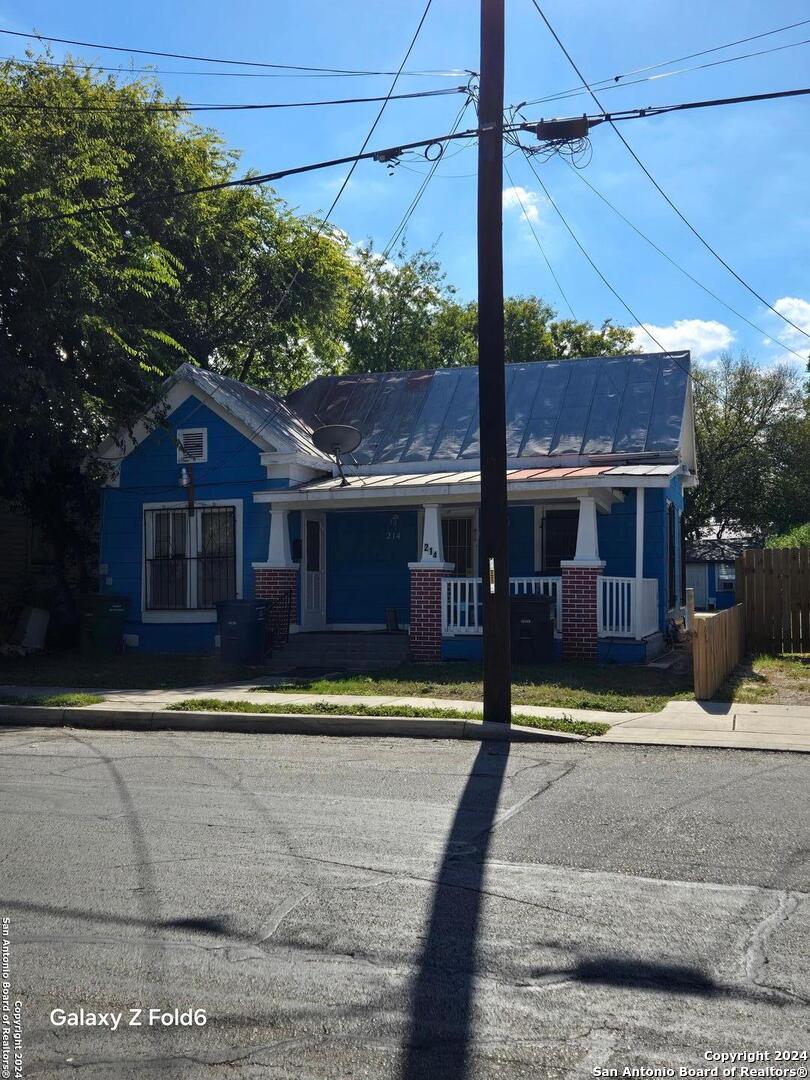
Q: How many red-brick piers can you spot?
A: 3